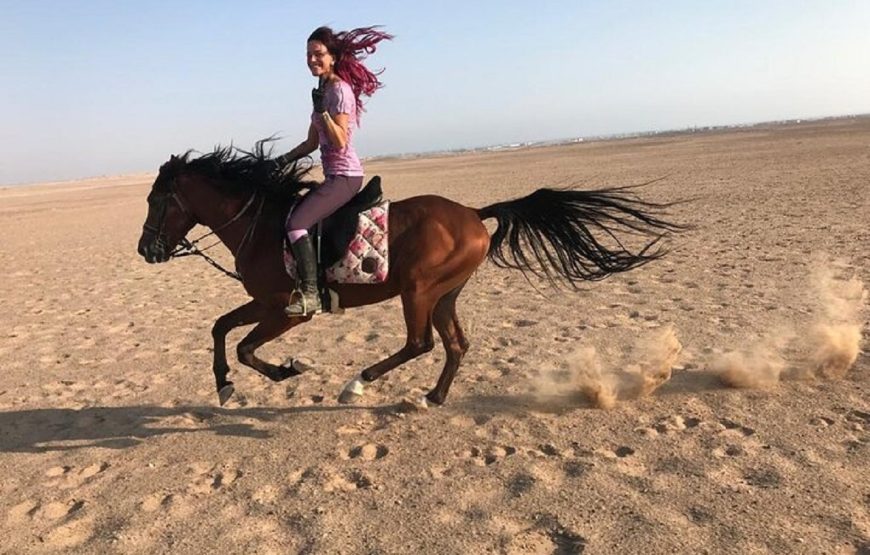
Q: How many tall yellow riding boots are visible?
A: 0